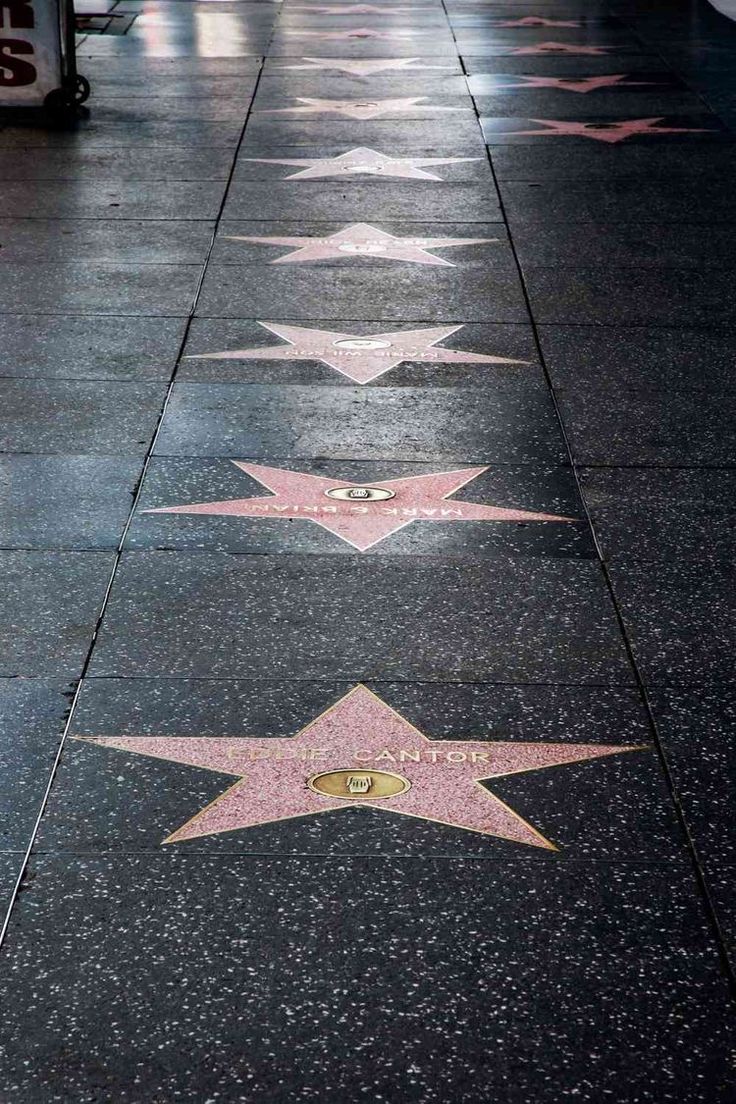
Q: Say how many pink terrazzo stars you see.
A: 13